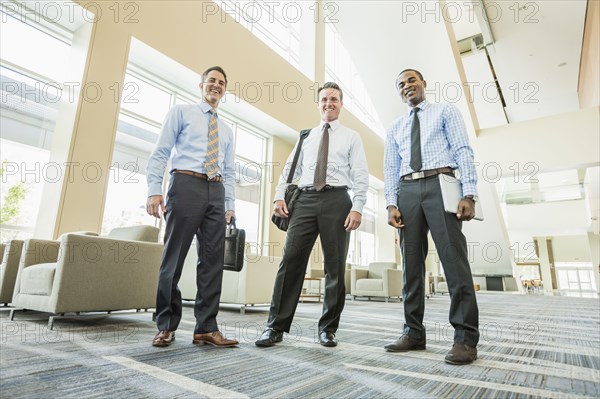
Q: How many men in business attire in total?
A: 3